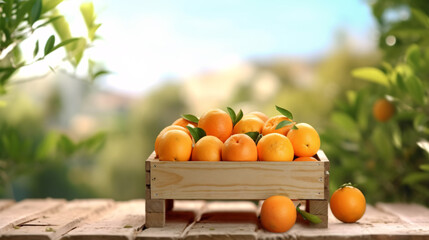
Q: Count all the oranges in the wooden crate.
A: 12